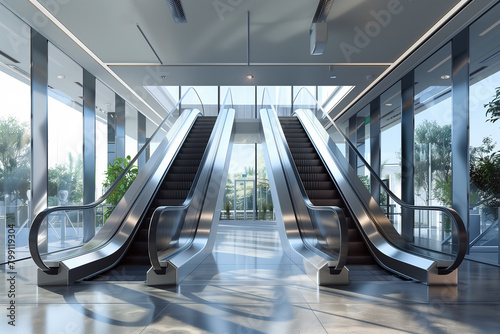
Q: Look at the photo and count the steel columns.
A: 8